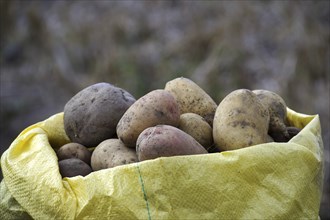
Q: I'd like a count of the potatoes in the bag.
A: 11